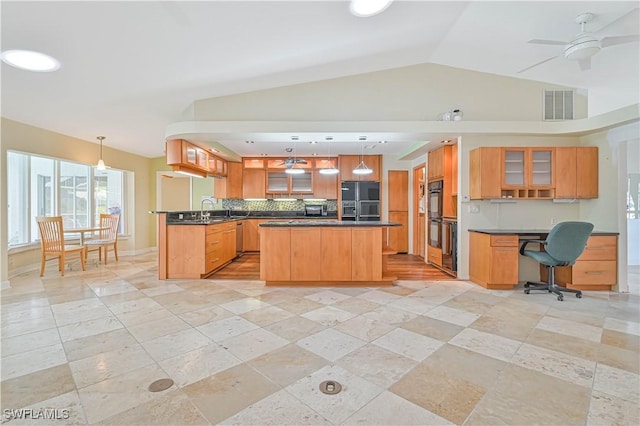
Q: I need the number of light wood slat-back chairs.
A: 2